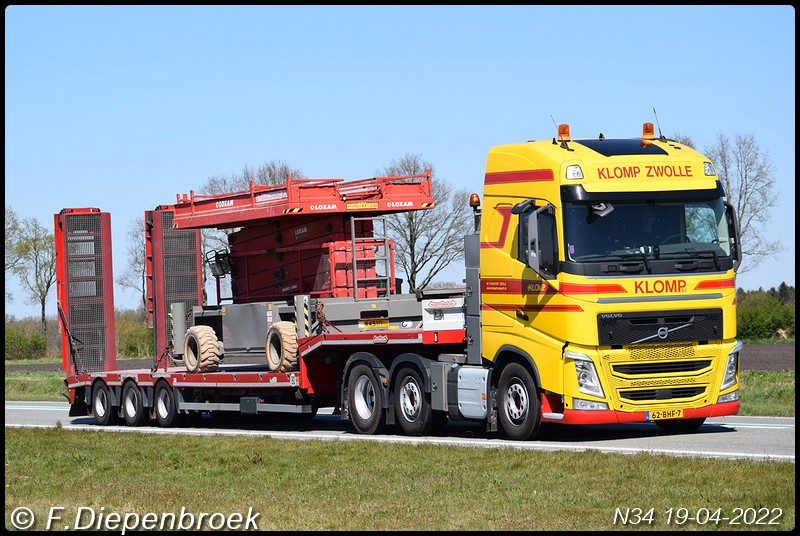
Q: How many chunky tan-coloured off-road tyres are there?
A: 2